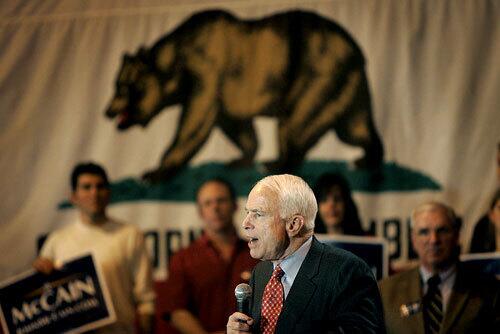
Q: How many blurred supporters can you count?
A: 5